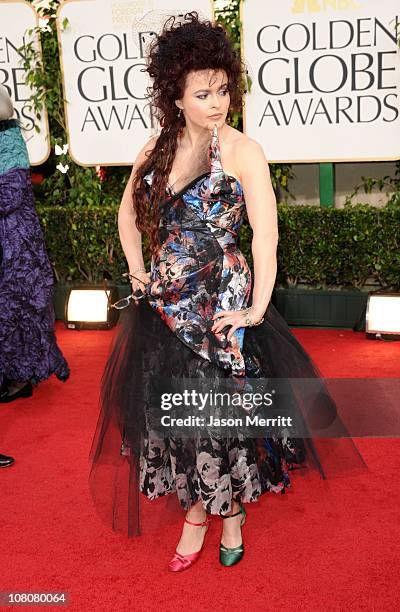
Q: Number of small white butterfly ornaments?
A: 2